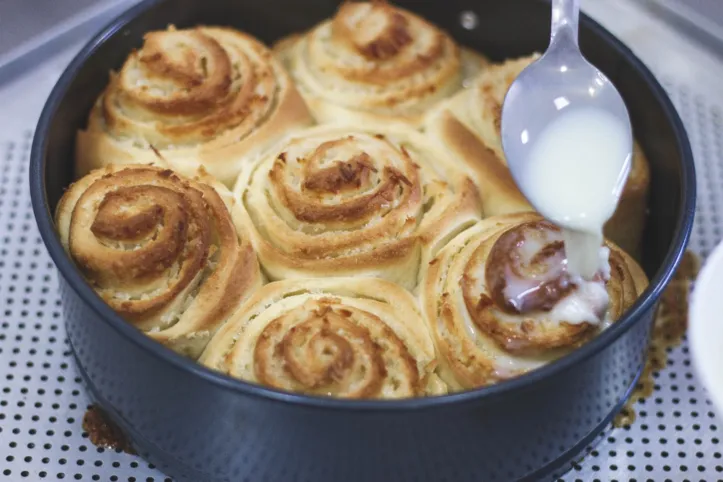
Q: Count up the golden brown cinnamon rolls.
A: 7